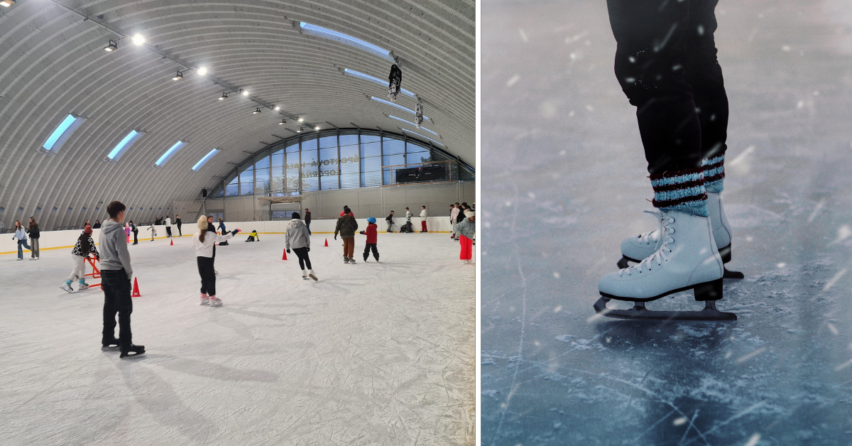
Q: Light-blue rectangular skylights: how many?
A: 9